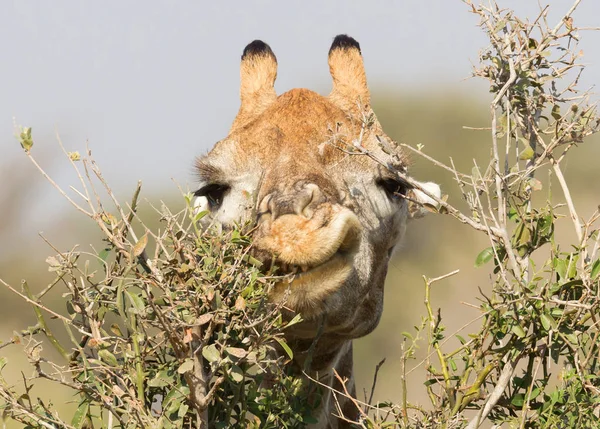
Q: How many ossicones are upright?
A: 2